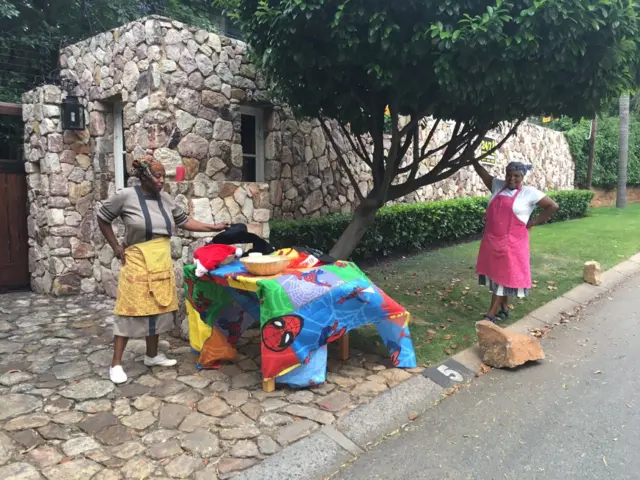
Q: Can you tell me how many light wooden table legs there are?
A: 2